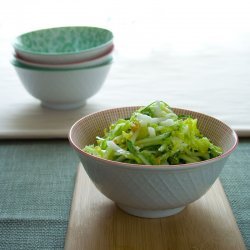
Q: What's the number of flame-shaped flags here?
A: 0